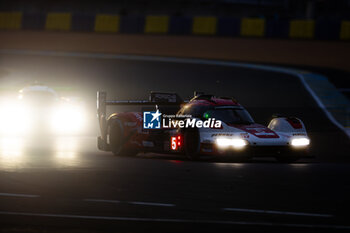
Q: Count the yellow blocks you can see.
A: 8